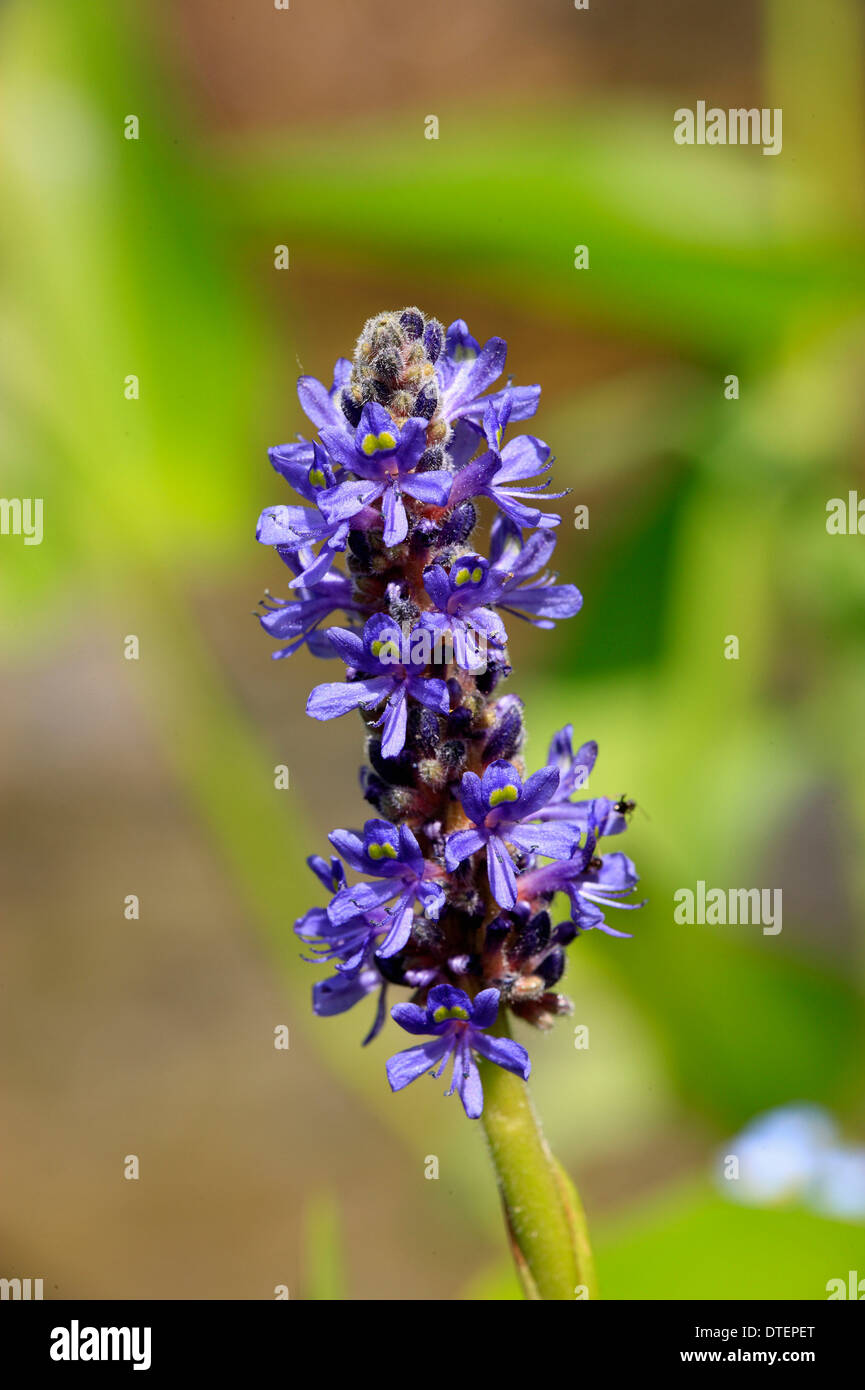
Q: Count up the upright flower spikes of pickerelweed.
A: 1